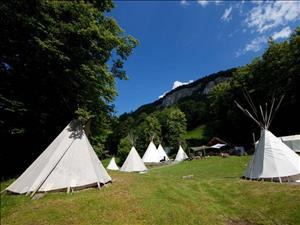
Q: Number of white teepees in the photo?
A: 7